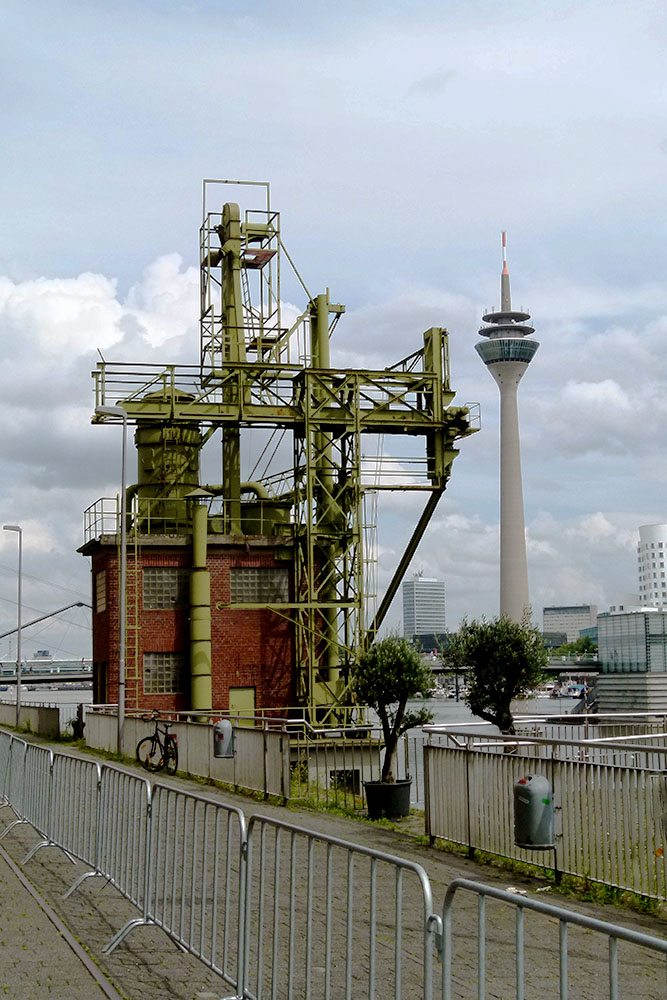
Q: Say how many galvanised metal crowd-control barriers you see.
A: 8